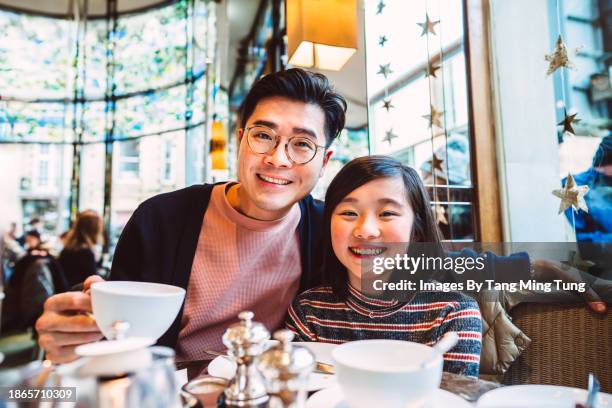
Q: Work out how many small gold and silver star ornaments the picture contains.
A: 13